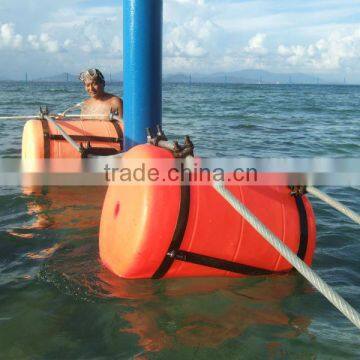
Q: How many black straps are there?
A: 6